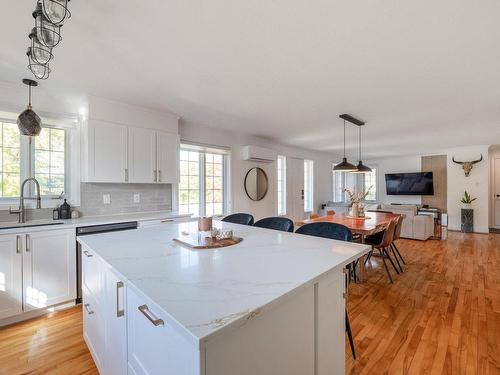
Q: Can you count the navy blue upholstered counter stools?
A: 3